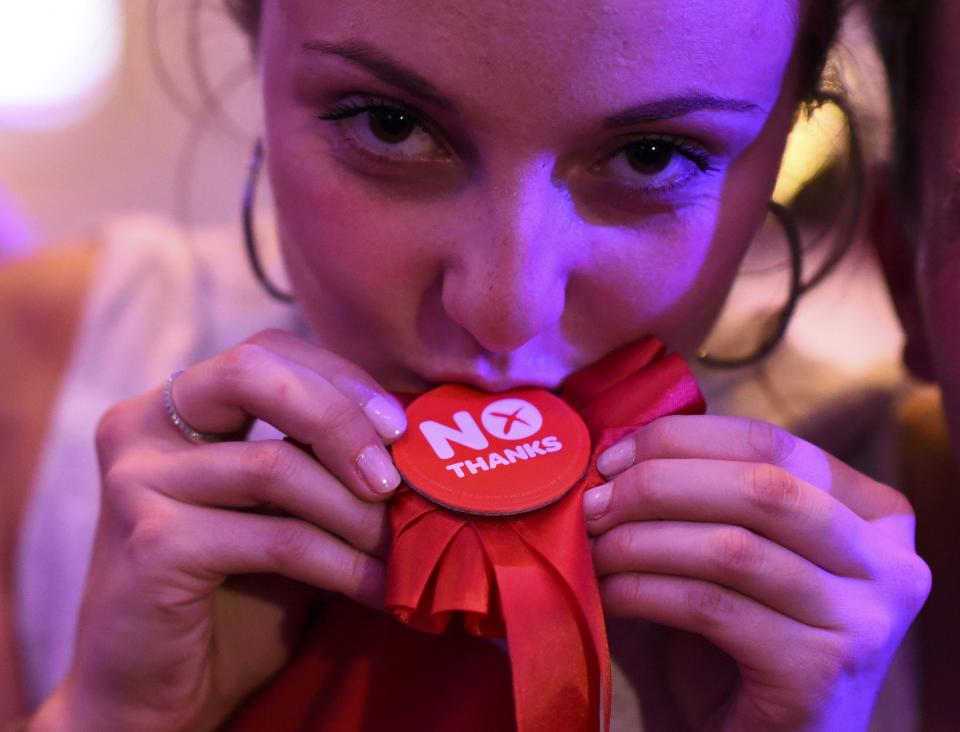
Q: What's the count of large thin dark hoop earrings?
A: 2